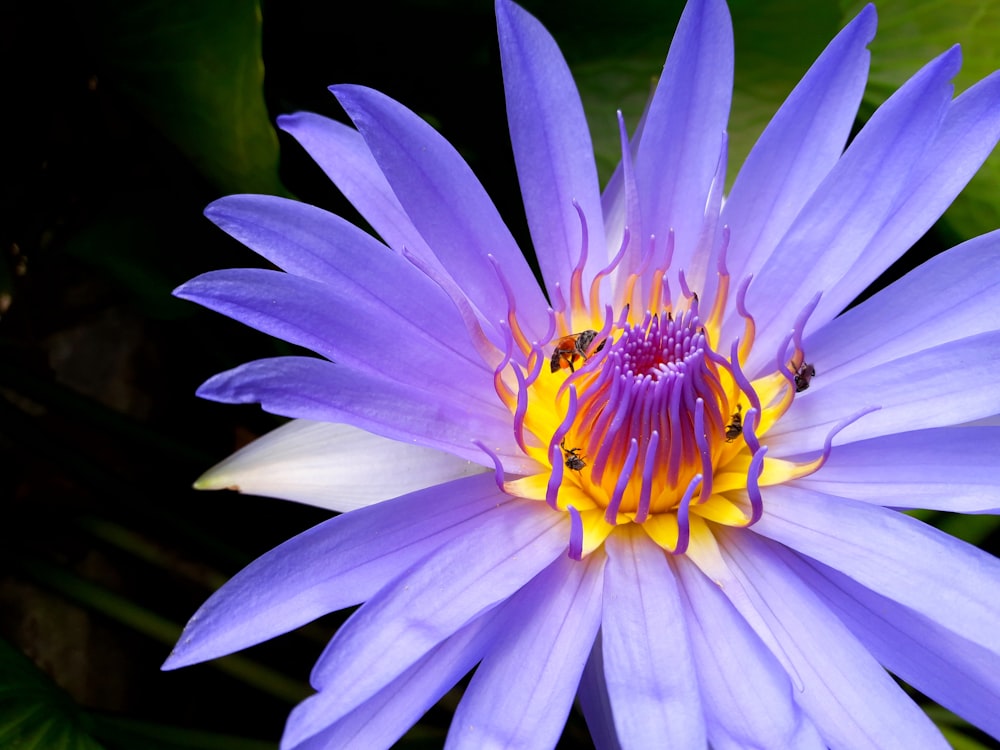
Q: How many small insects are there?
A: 4